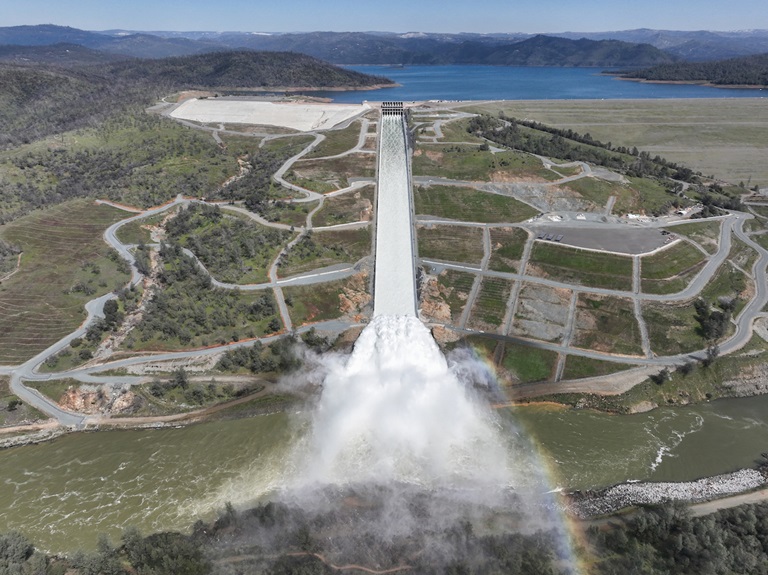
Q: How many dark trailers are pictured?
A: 3